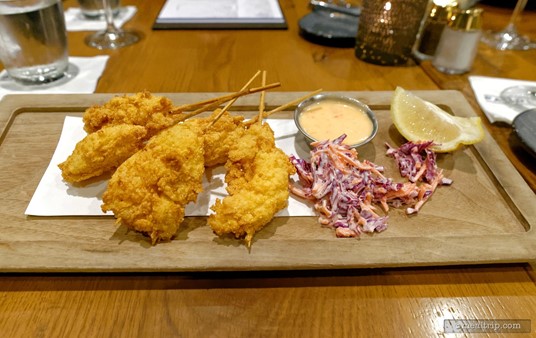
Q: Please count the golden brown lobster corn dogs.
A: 5